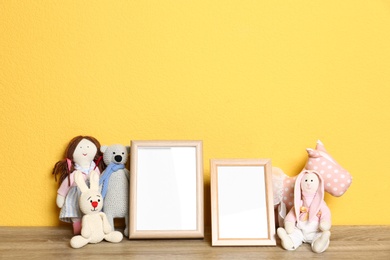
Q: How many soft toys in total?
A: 5